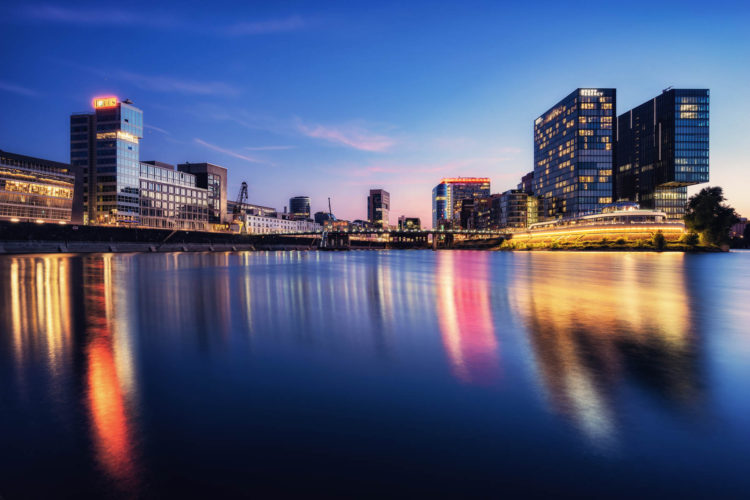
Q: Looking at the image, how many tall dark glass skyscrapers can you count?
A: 2